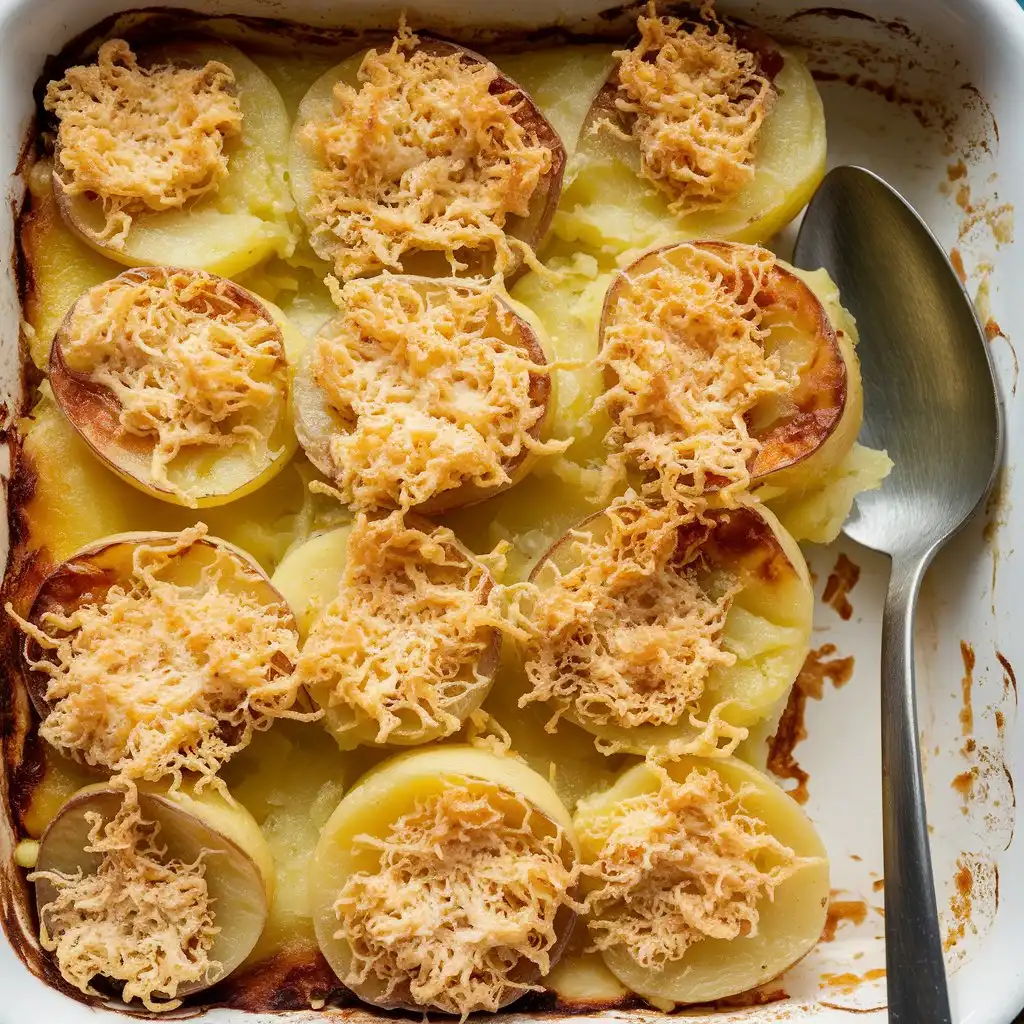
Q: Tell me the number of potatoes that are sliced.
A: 12